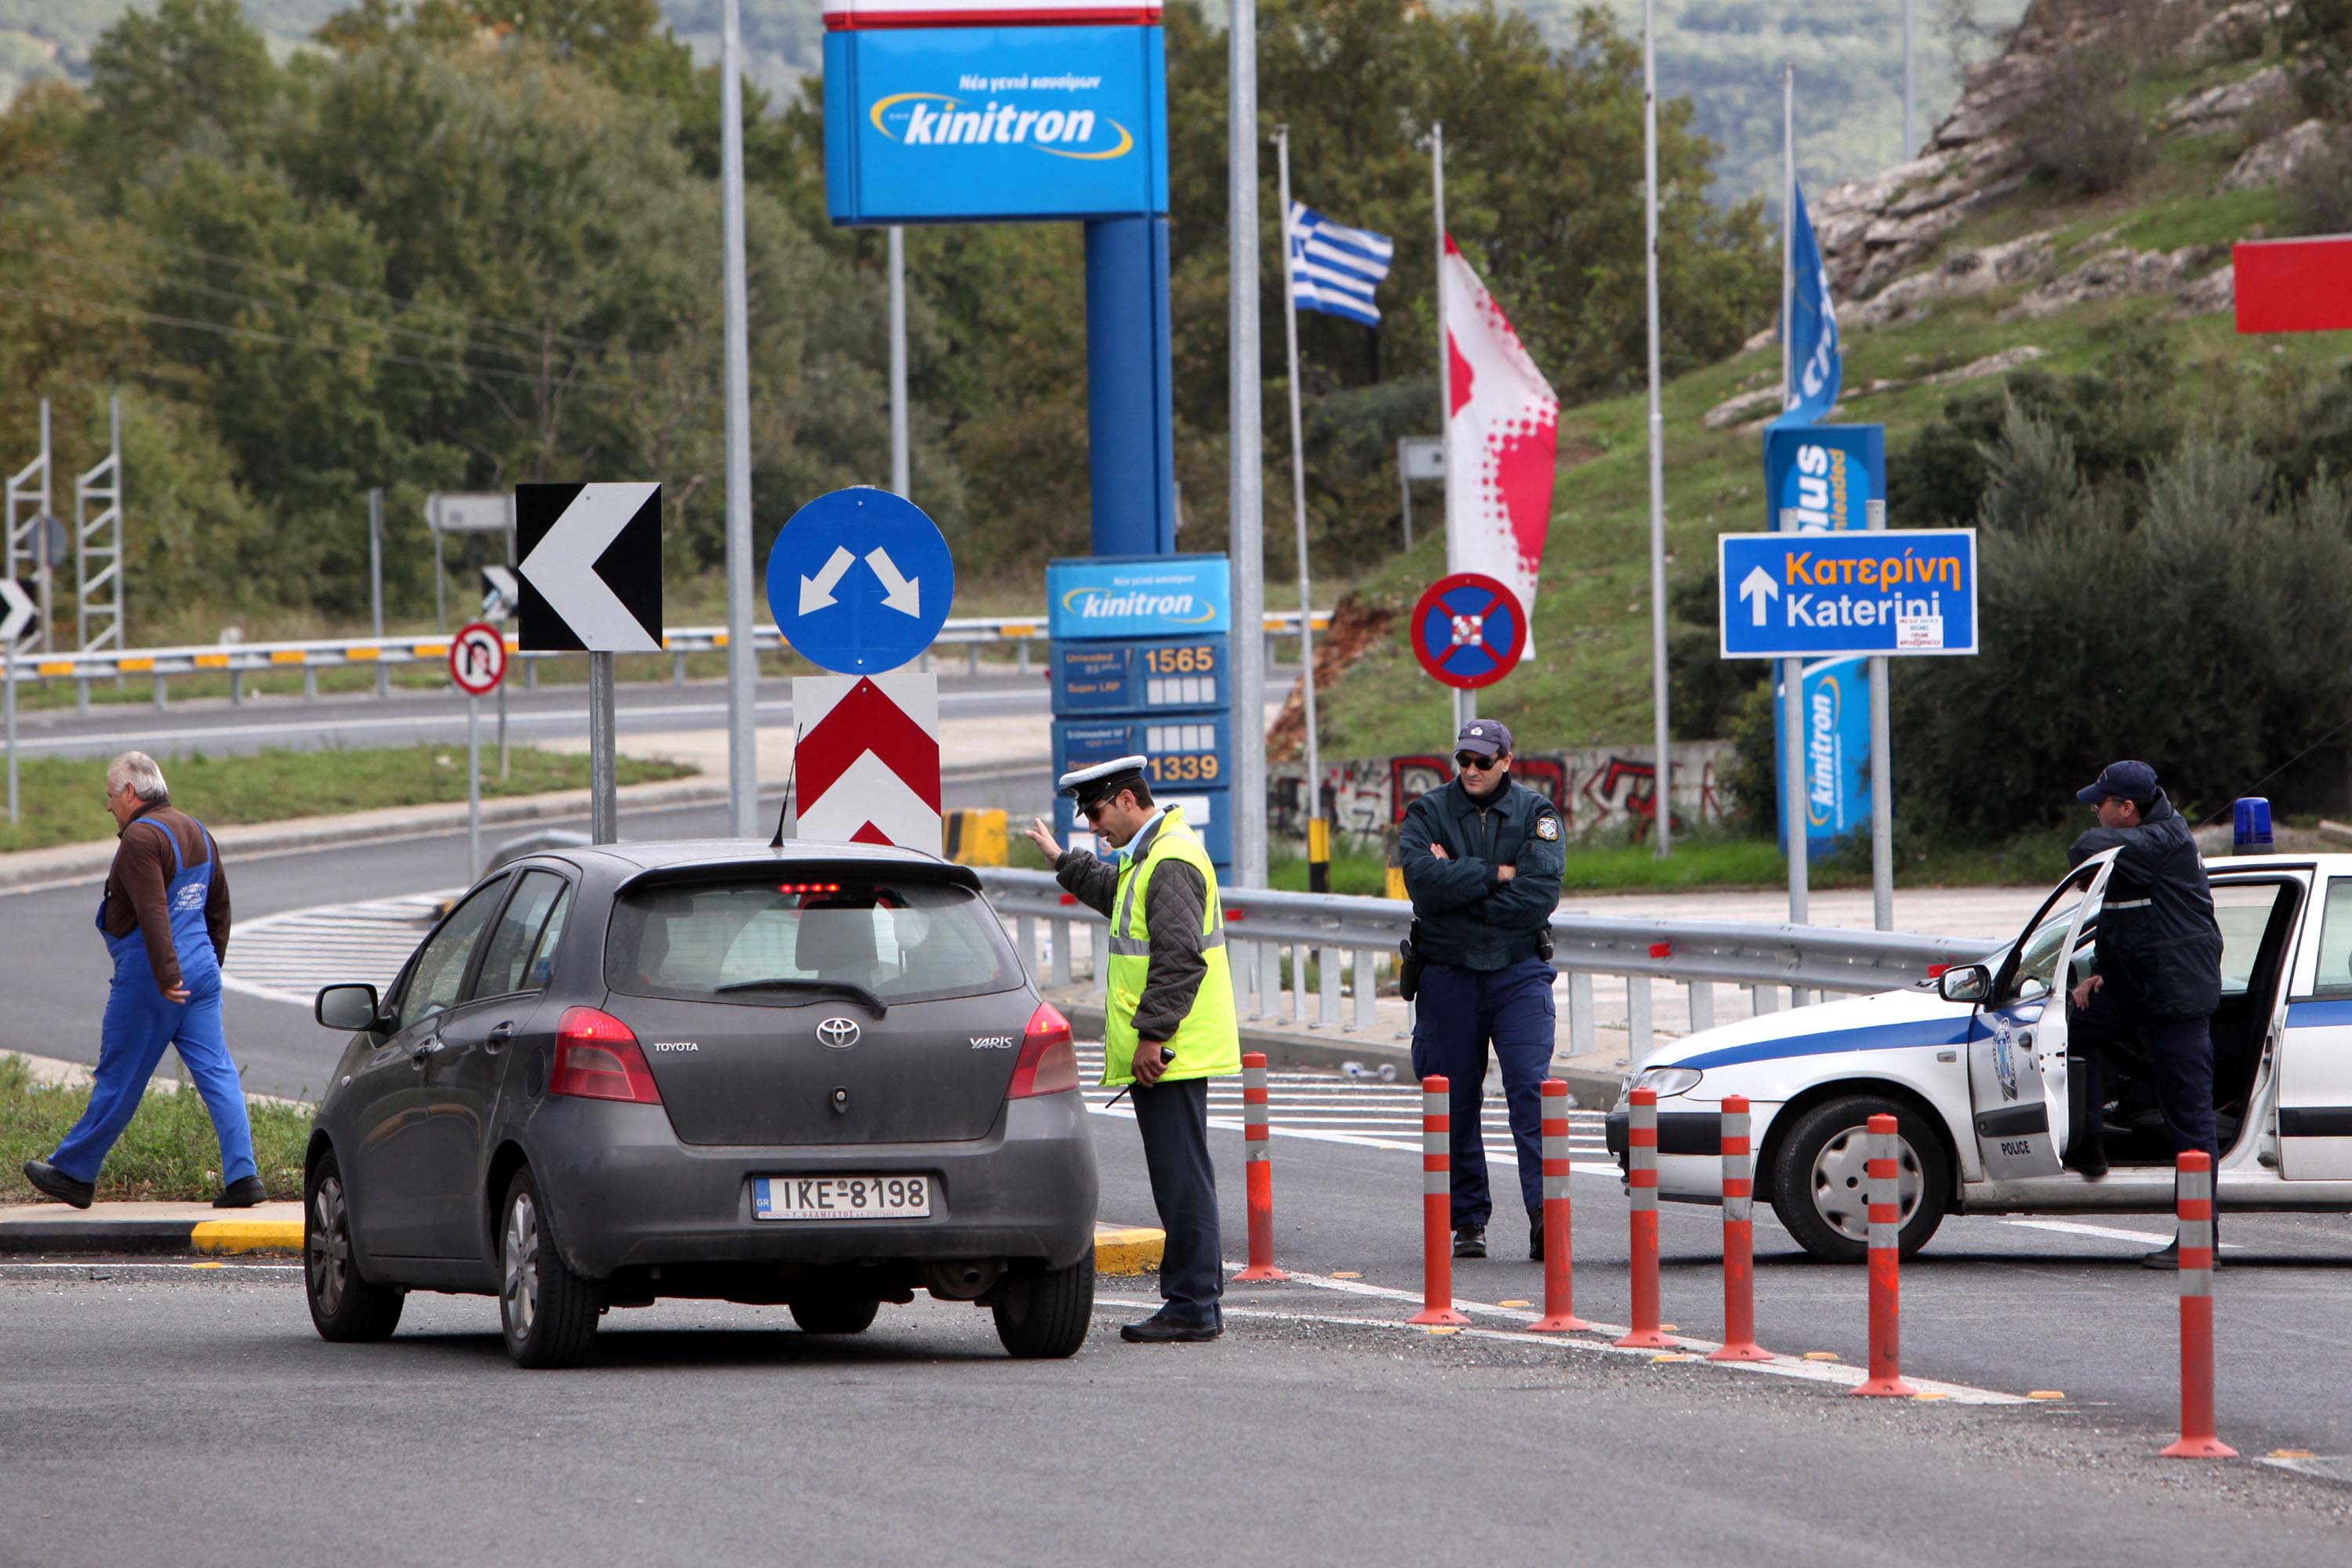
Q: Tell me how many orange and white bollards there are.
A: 7